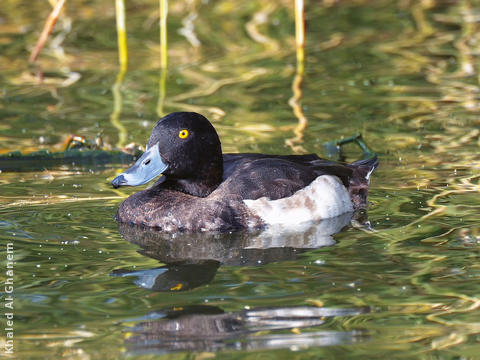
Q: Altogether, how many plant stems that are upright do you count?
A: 3